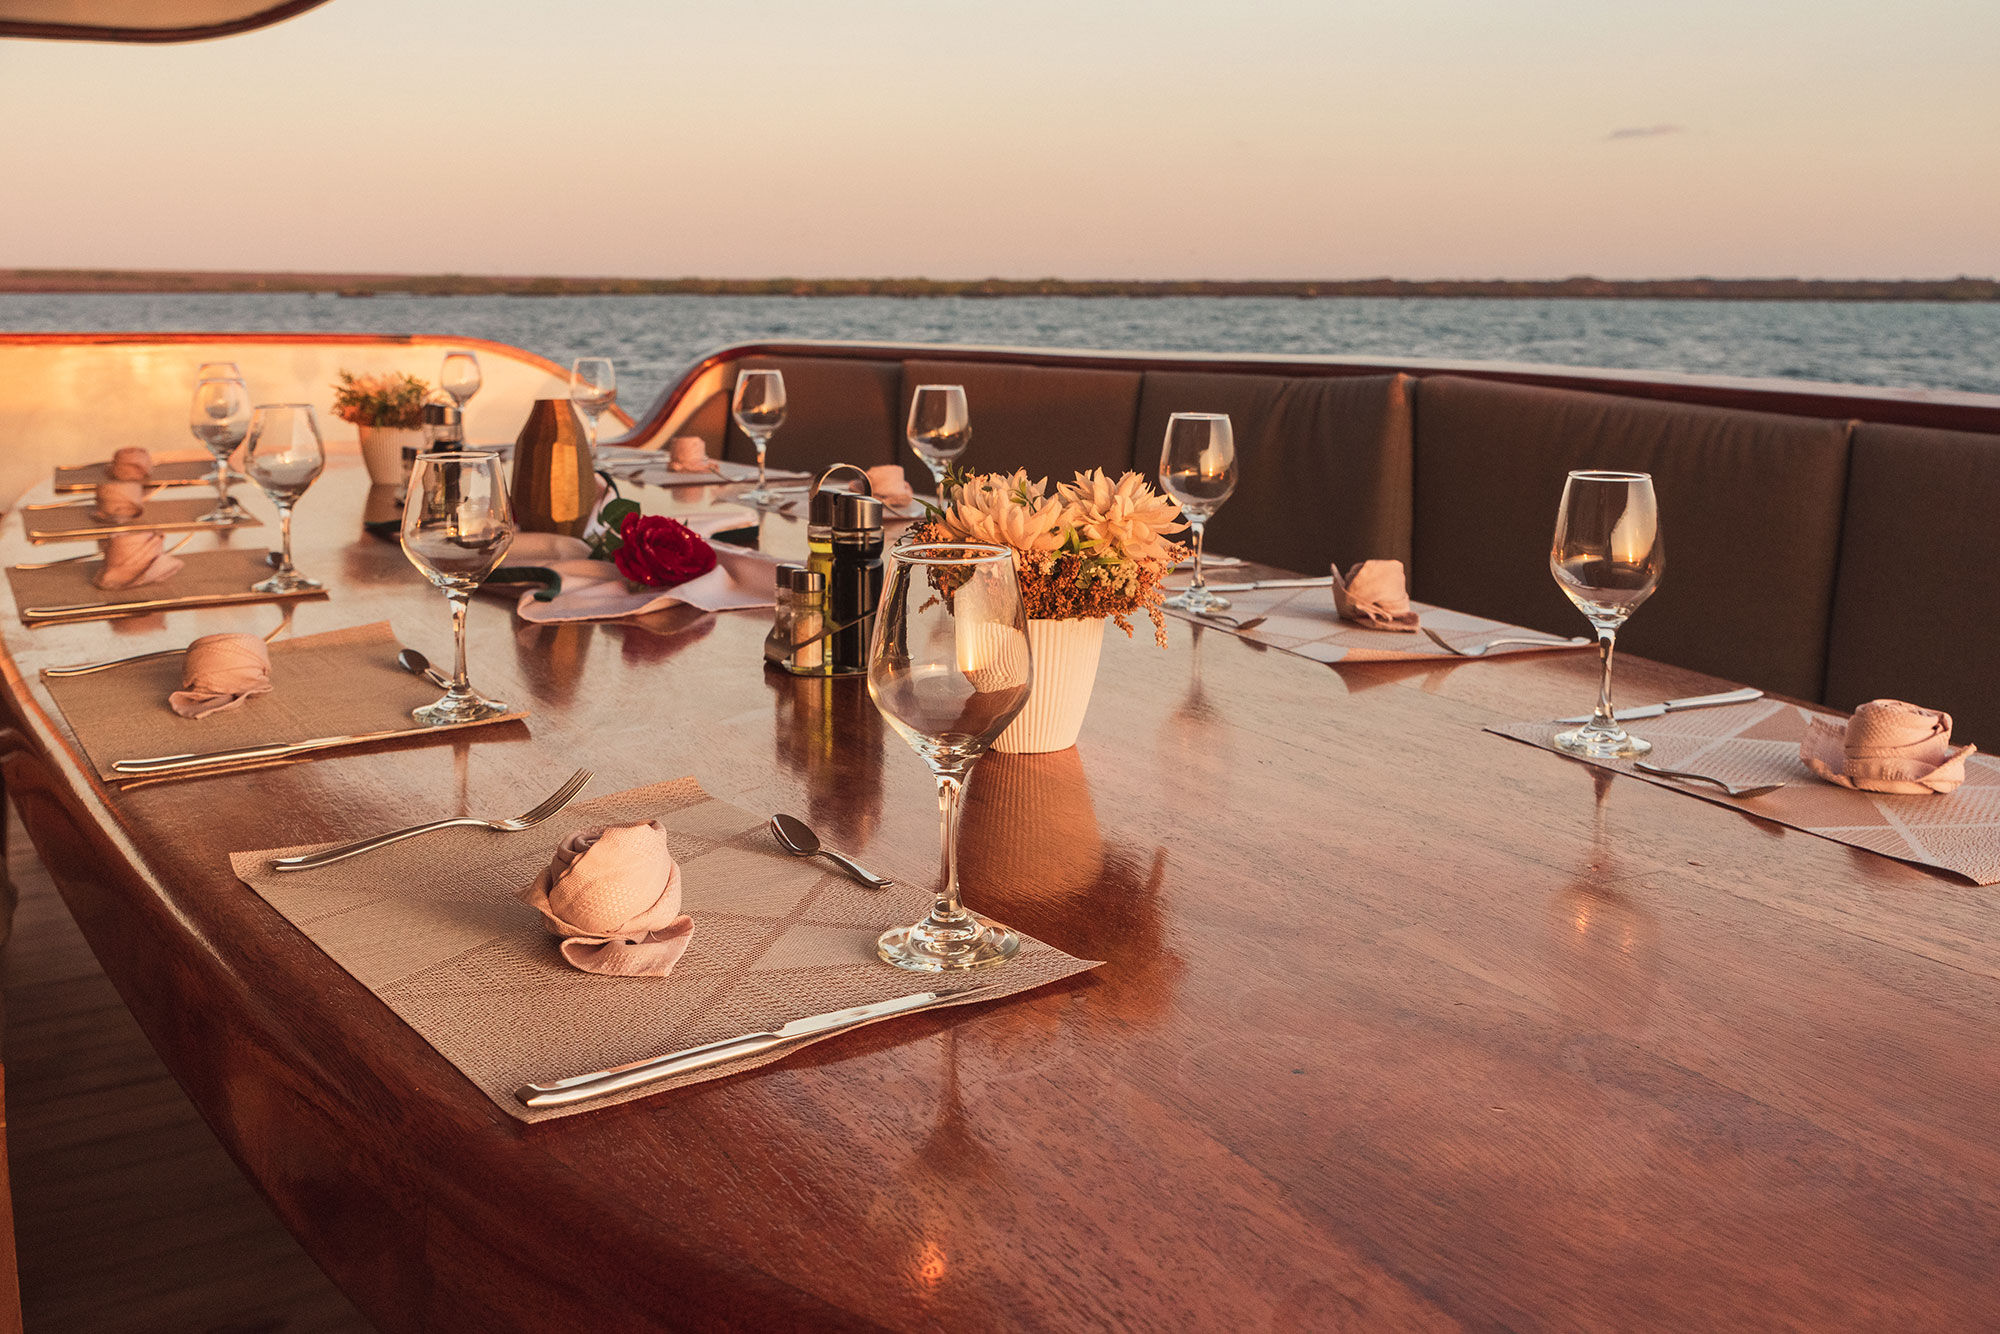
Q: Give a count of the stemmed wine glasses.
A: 11